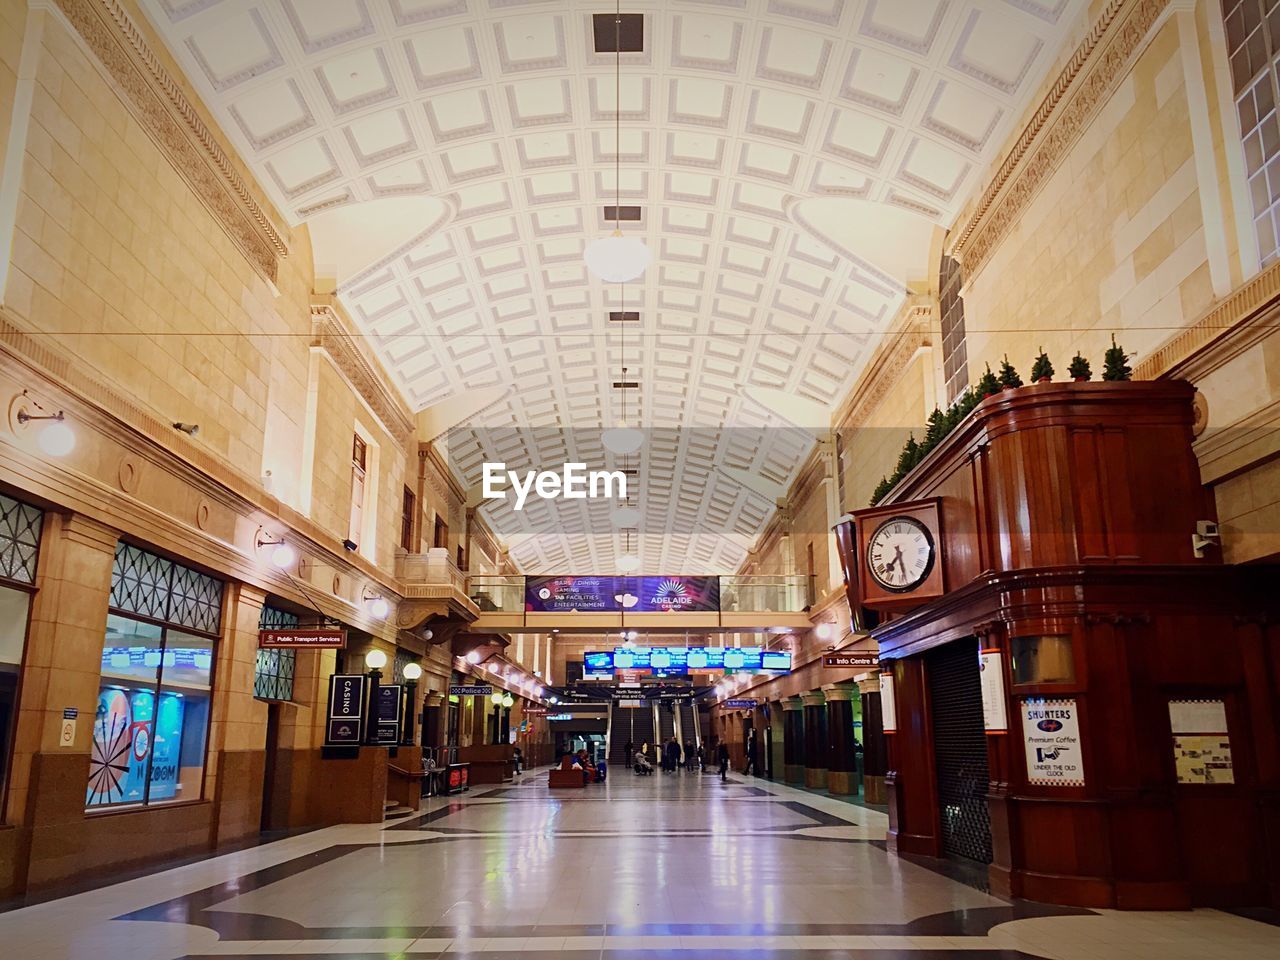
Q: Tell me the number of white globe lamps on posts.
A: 4